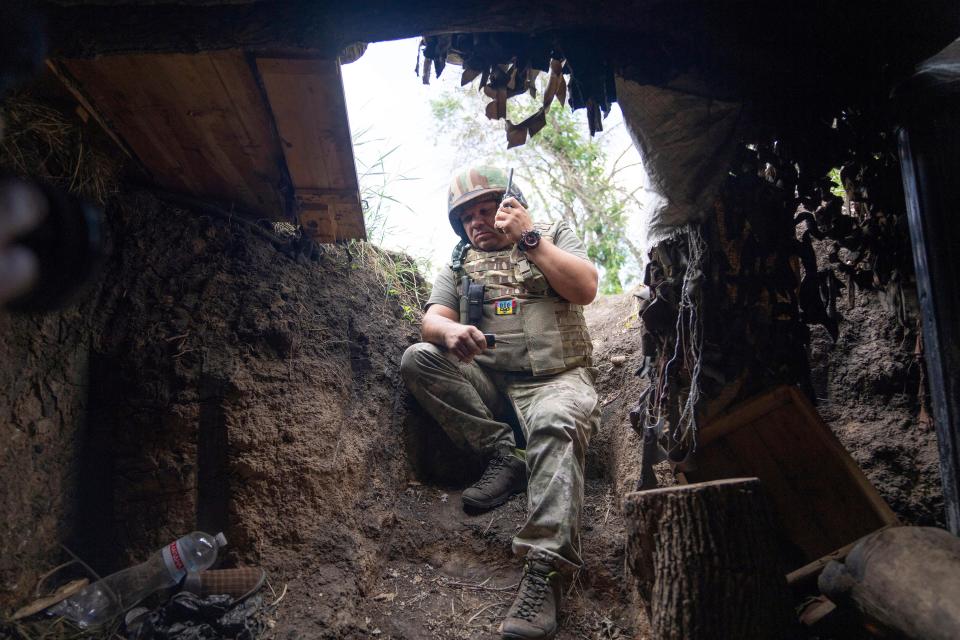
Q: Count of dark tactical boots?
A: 2